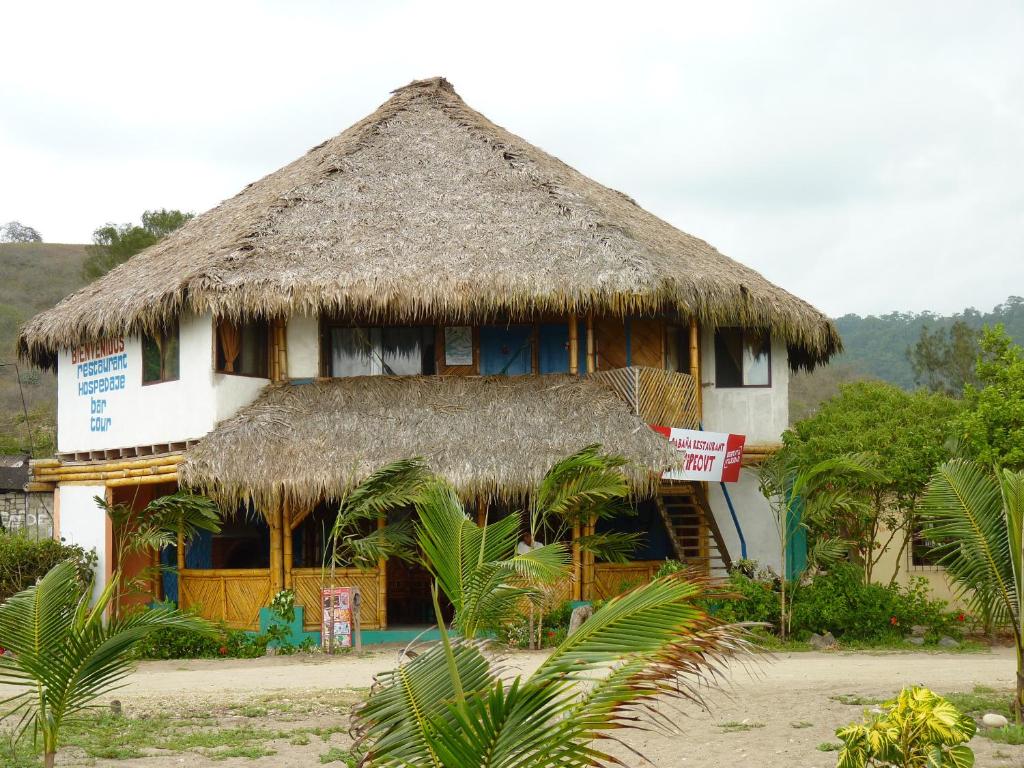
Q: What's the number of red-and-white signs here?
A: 1